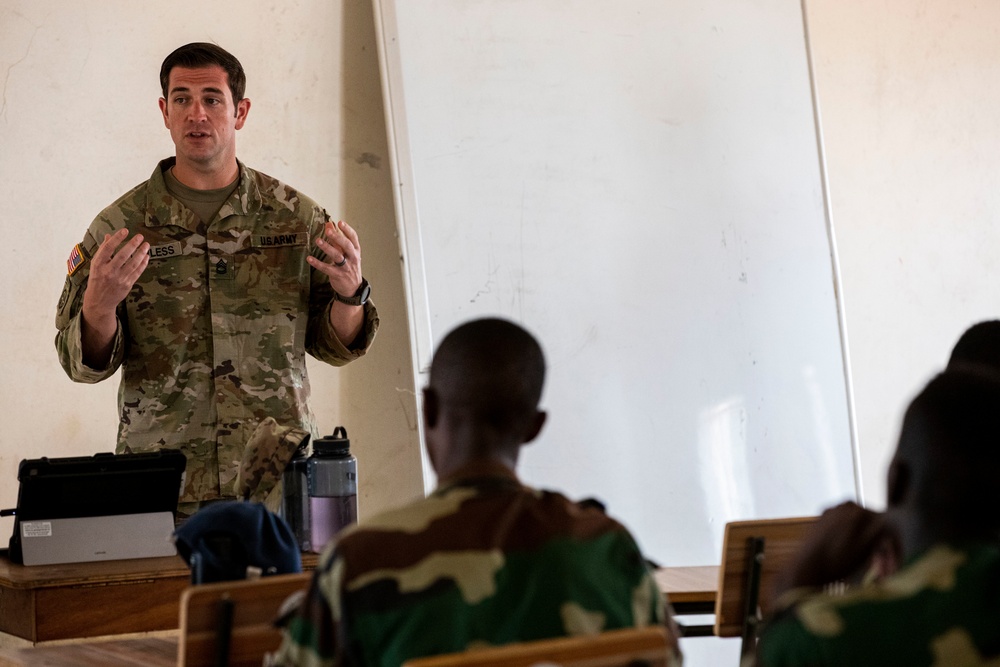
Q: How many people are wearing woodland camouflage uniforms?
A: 2